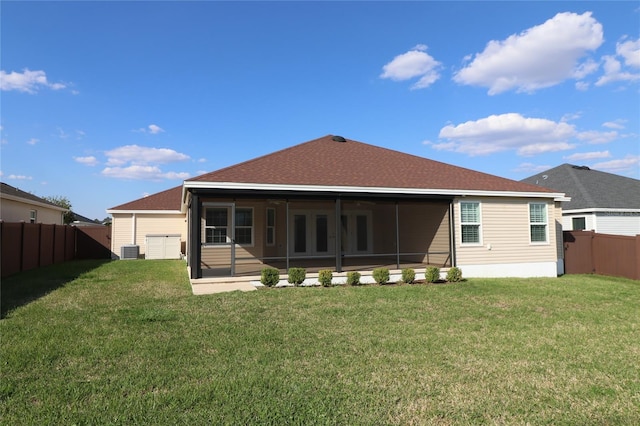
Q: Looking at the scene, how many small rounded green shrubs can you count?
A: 8